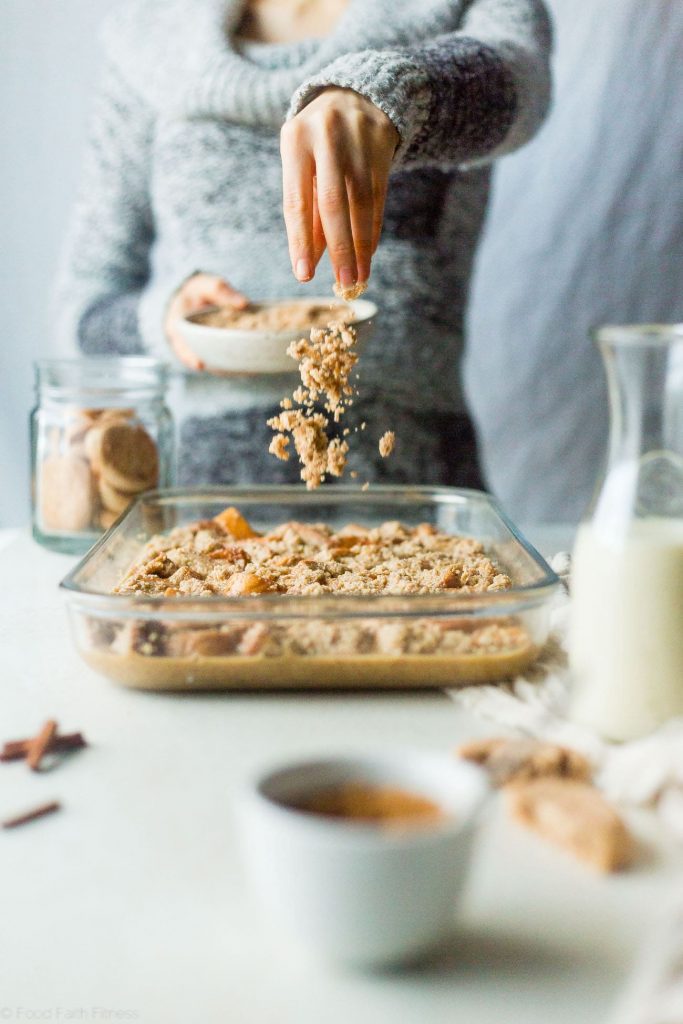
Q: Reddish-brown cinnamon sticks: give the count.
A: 3